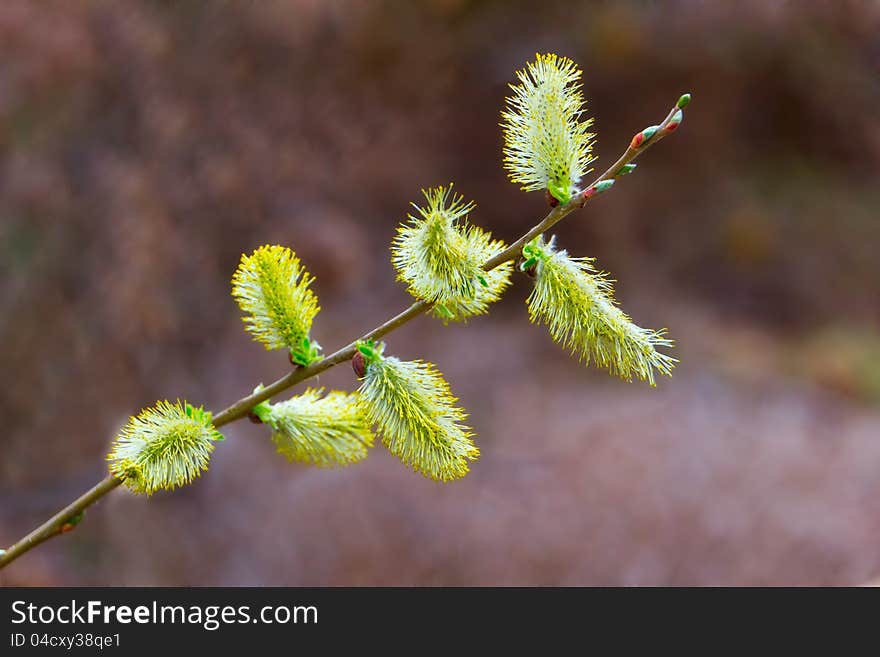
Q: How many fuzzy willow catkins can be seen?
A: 7